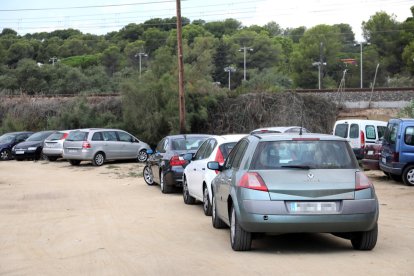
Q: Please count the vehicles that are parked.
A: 11